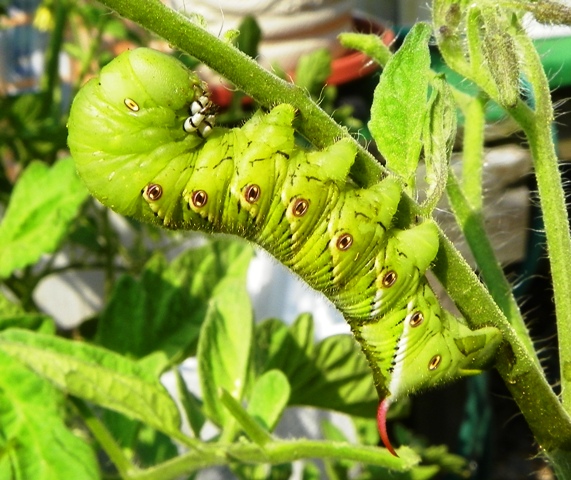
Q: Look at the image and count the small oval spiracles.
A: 9